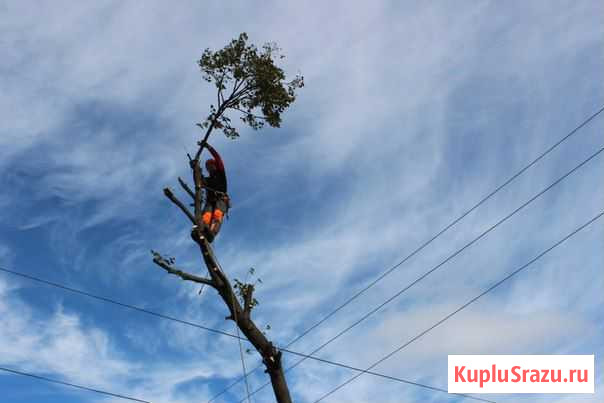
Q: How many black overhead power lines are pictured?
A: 5